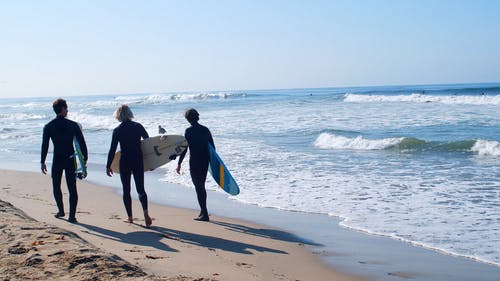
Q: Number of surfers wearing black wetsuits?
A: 3